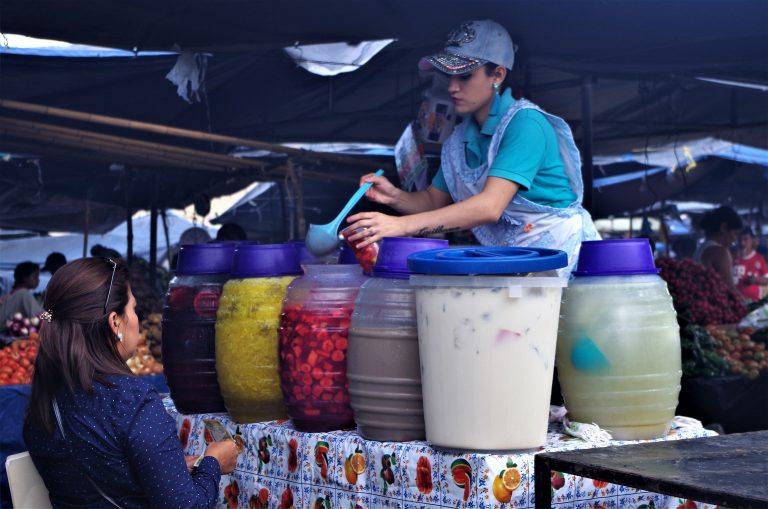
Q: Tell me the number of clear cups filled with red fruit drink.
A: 1